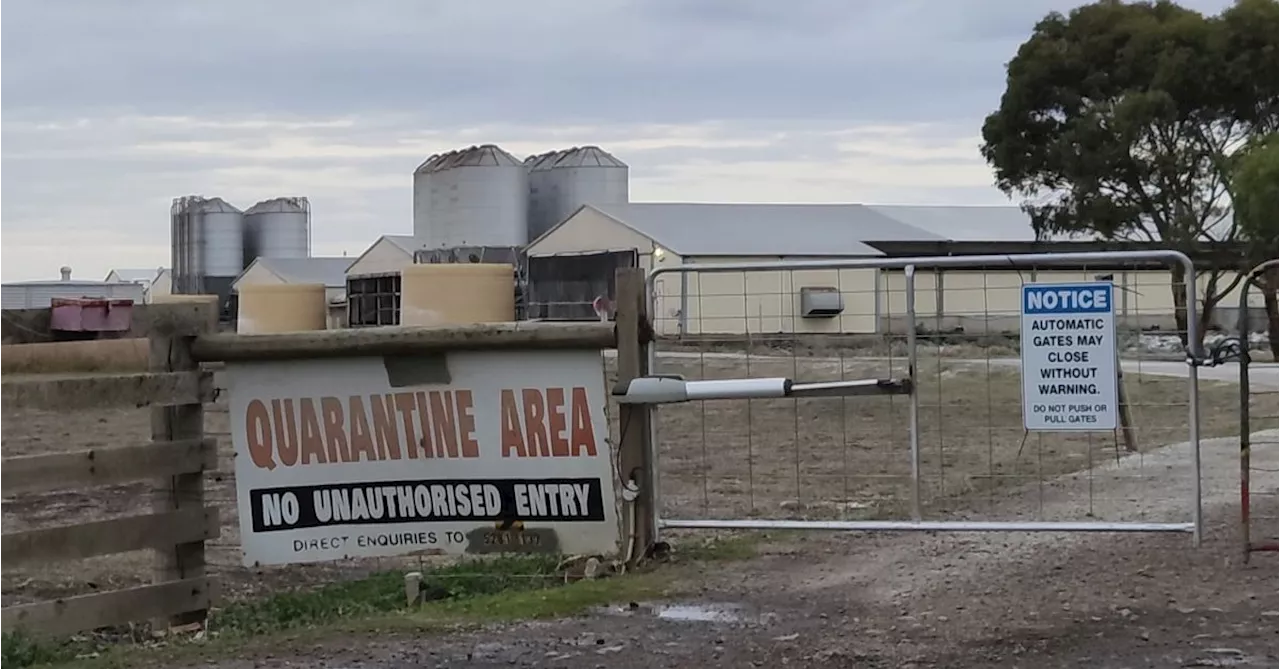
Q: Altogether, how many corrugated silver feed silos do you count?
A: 4